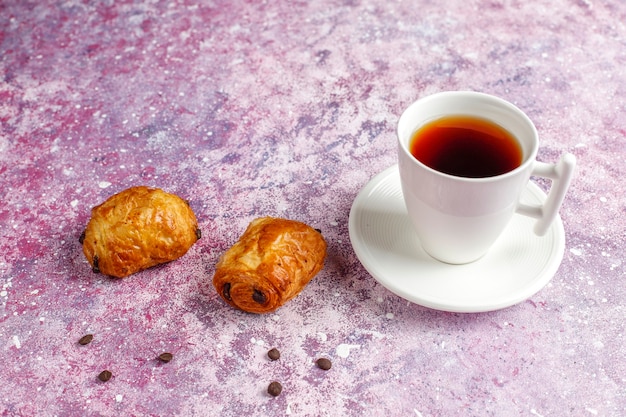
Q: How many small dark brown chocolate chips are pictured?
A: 6